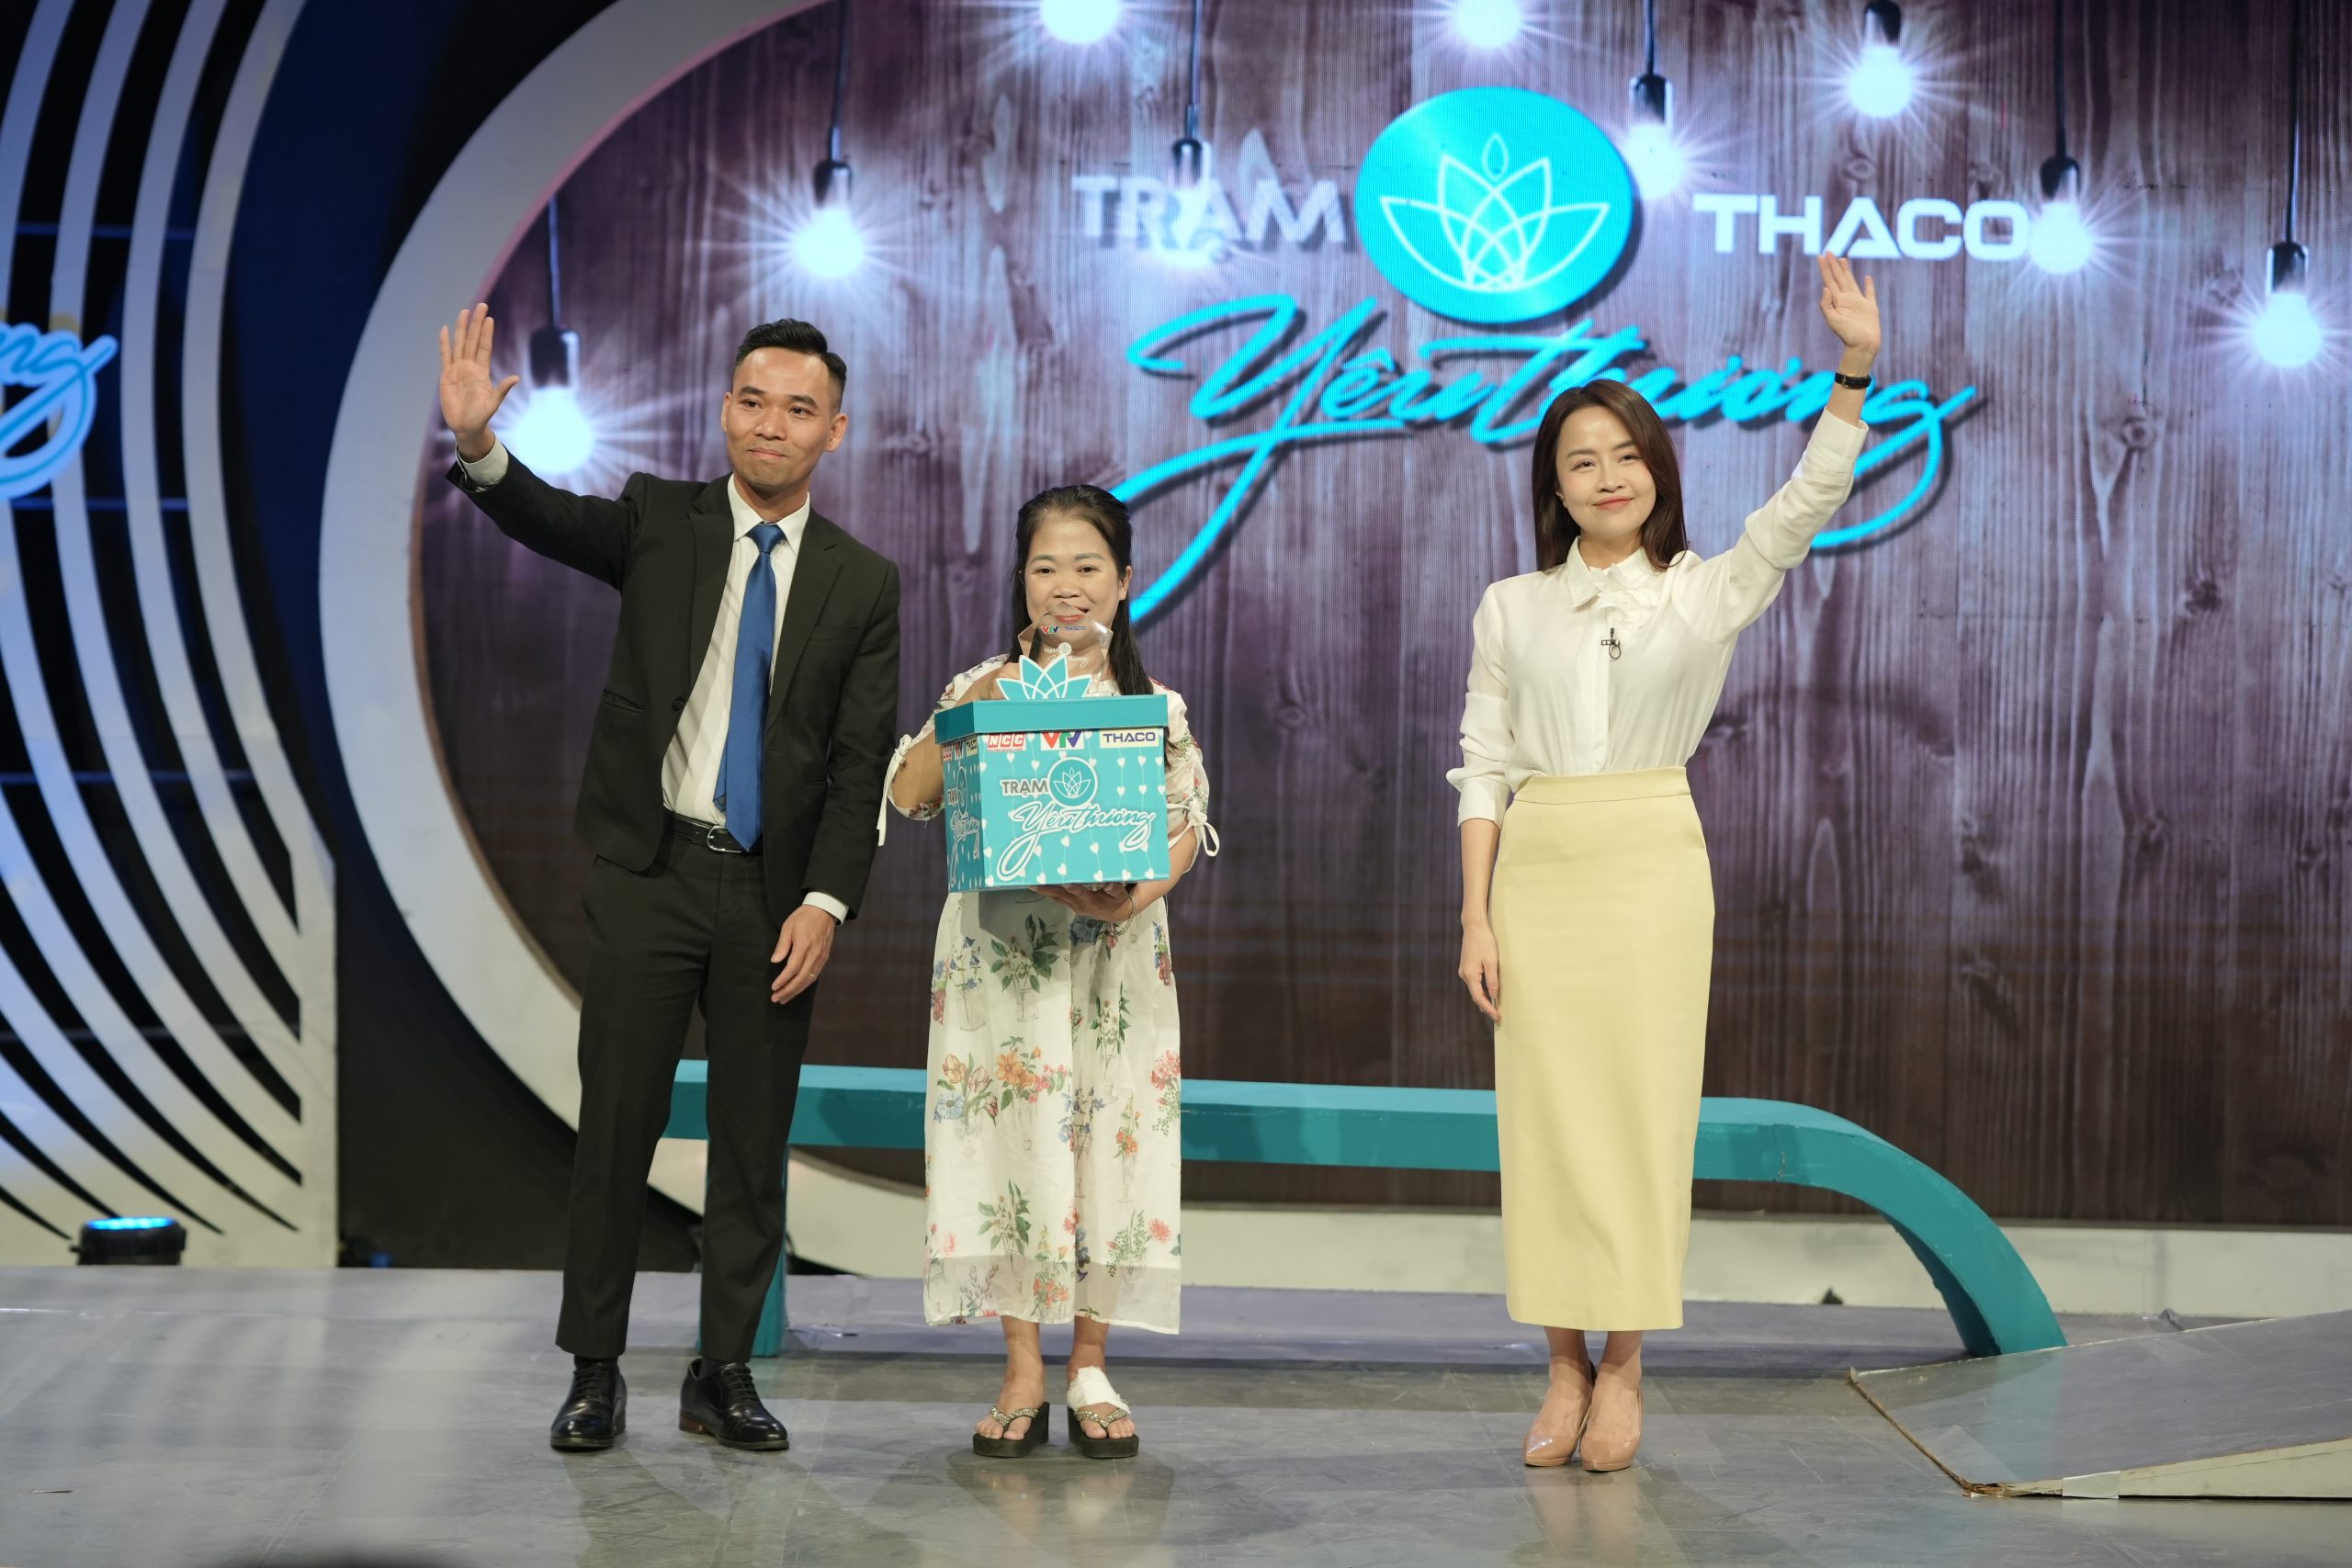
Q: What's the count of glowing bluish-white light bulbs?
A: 9